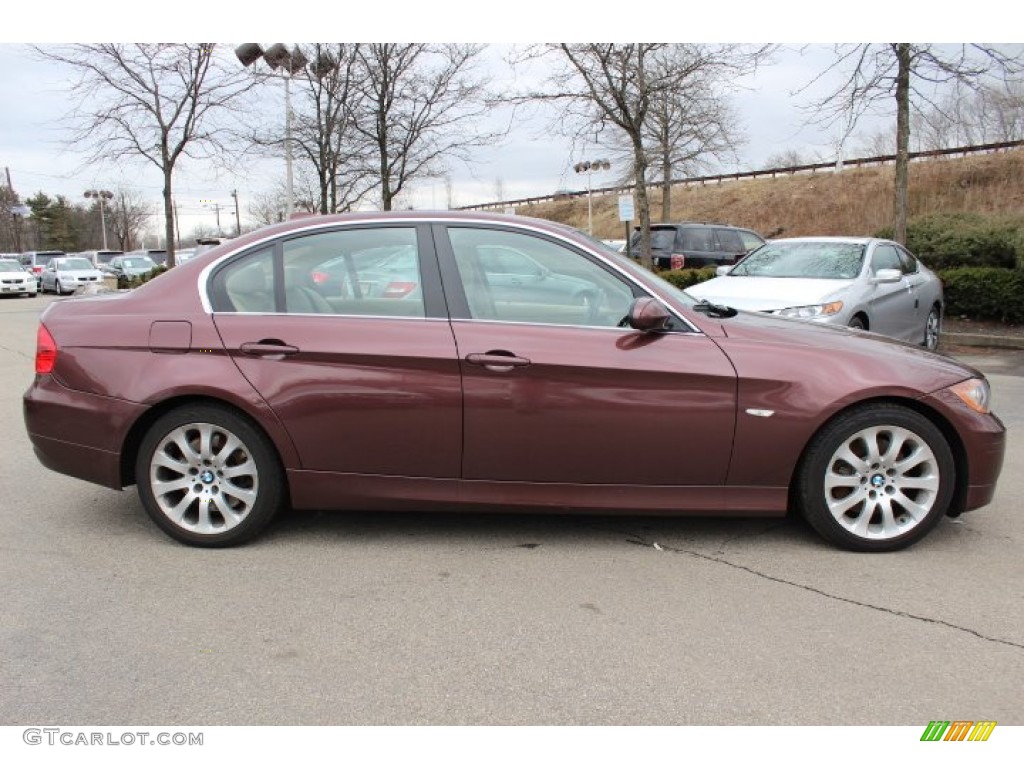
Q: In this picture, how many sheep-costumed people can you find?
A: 0